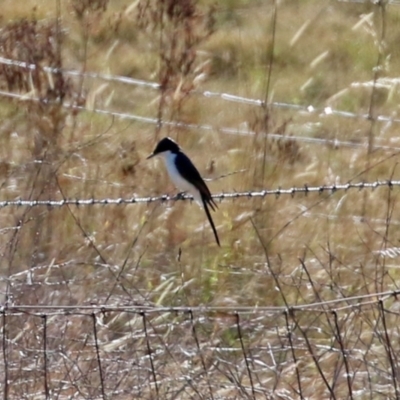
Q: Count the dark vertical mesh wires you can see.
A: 9